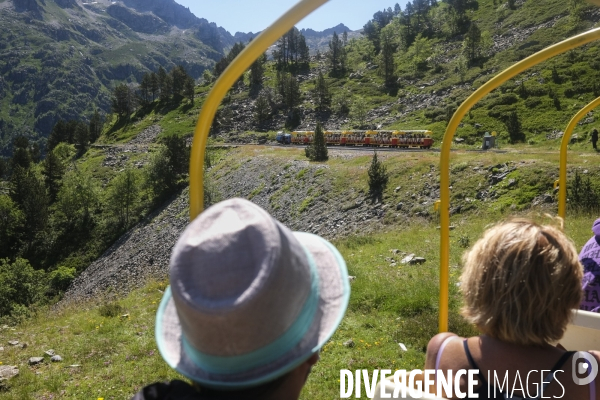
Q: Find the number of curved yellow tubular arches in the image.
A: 3